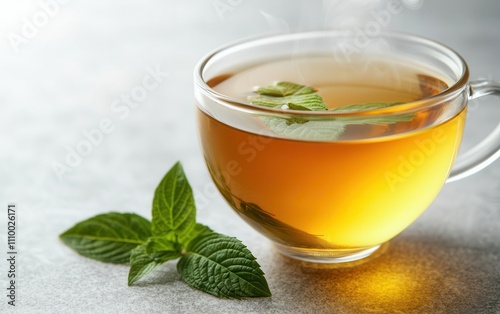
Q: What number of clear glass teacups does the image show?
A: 1